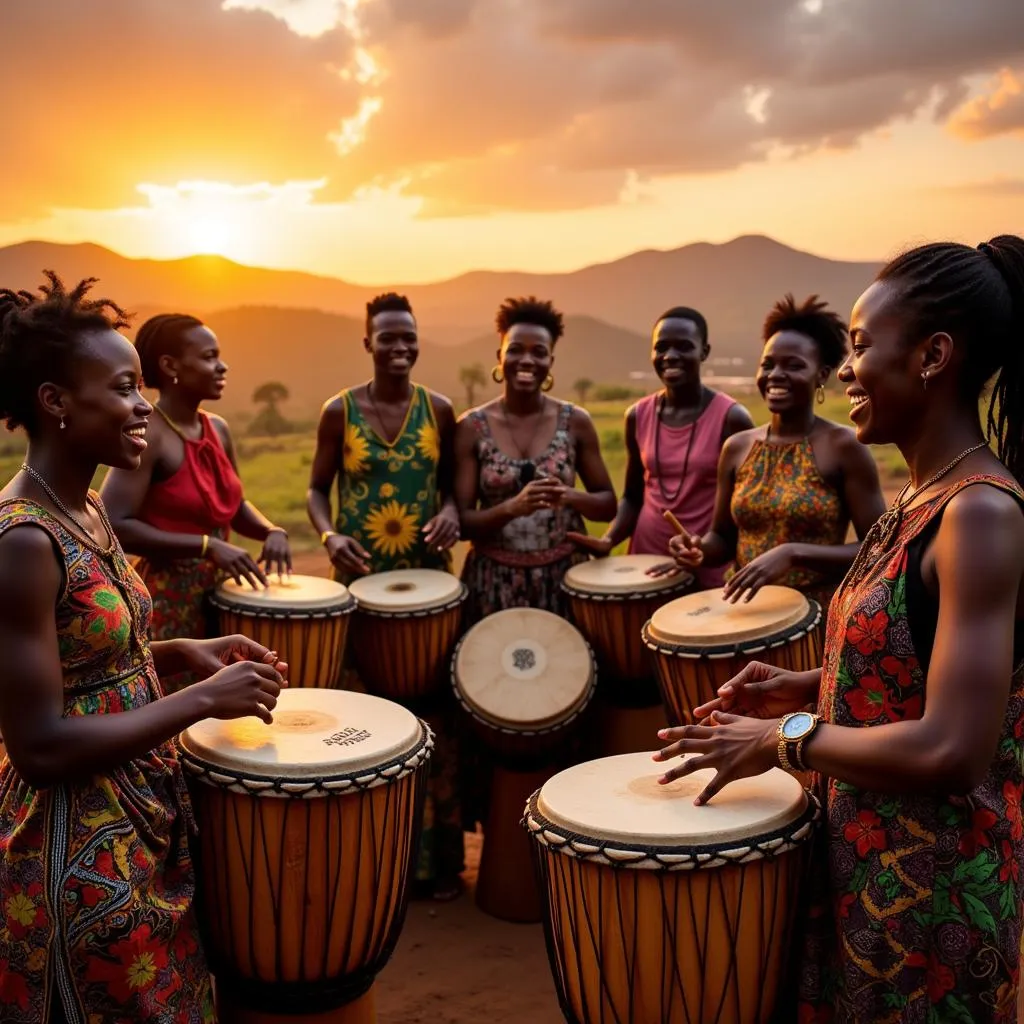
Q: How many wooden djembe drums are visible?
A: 7